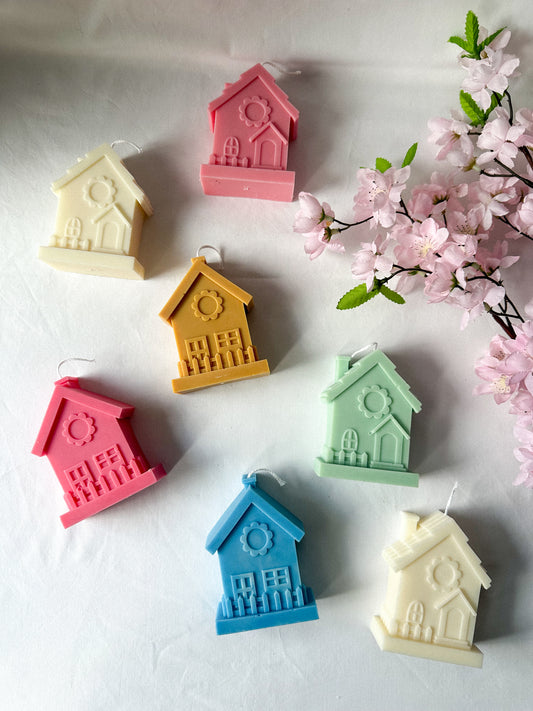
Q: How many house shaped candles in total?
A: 7